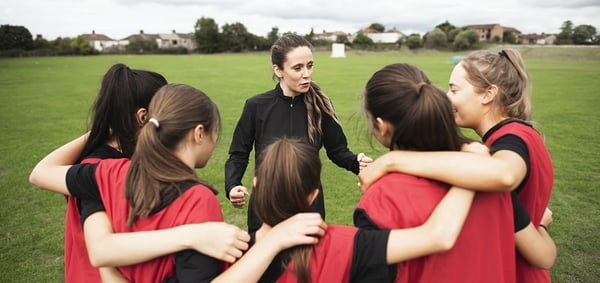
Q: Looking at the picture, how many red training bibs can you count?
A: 5